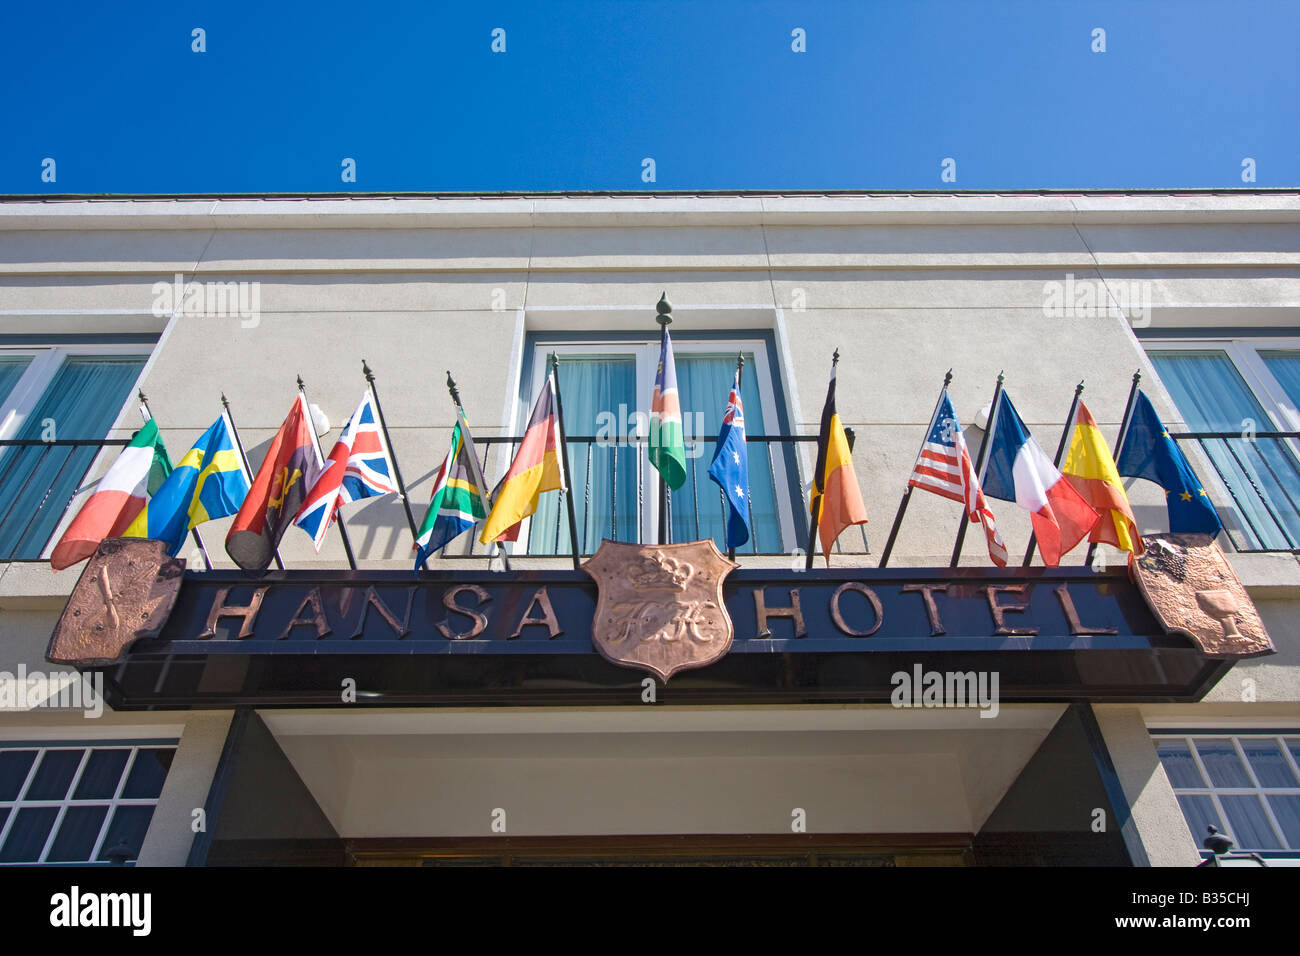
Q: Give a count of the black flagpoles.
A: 13